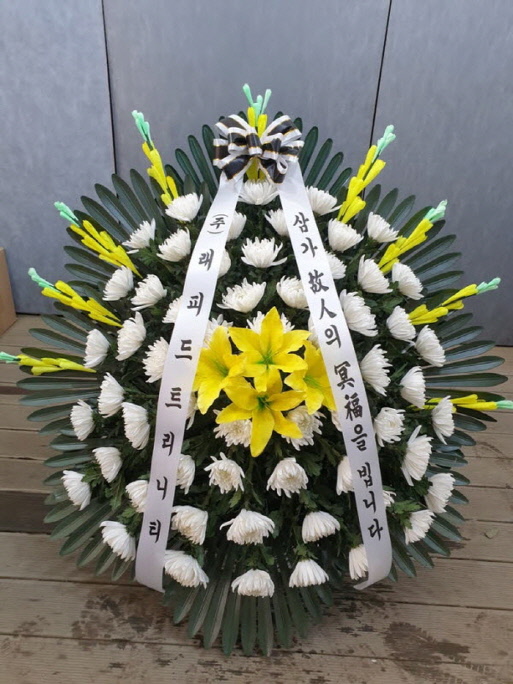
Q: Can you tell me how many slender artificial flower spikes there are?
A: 9